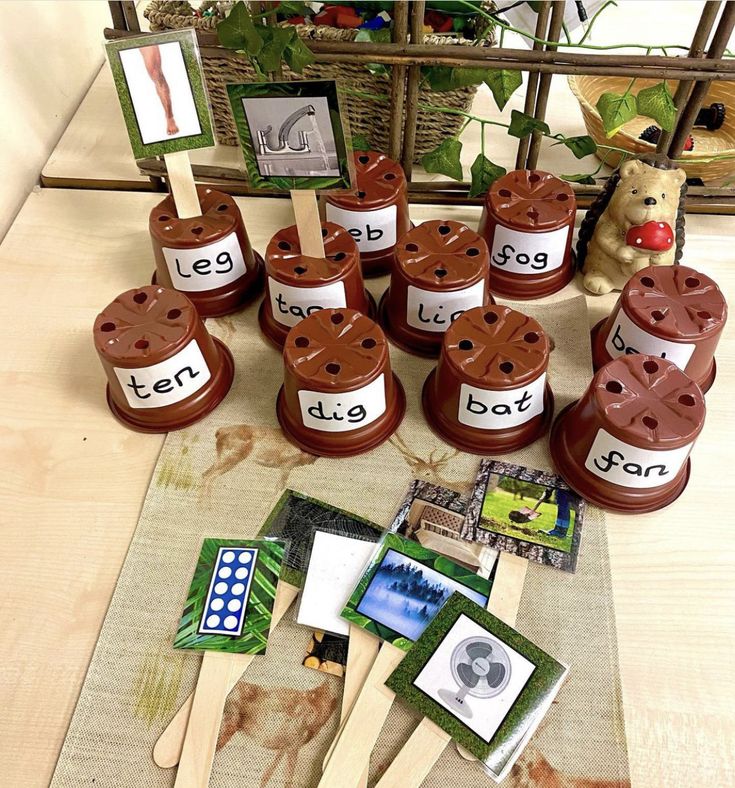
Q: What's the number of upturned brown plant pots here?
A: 10